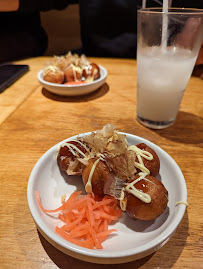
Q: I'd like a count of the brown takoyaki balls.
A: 7